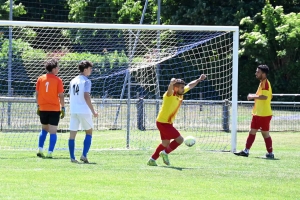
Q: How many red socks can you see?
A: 4